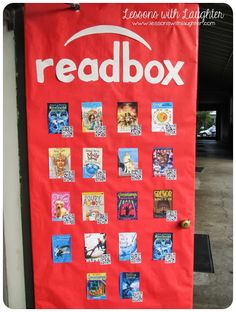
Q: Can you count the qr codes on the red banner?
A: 15